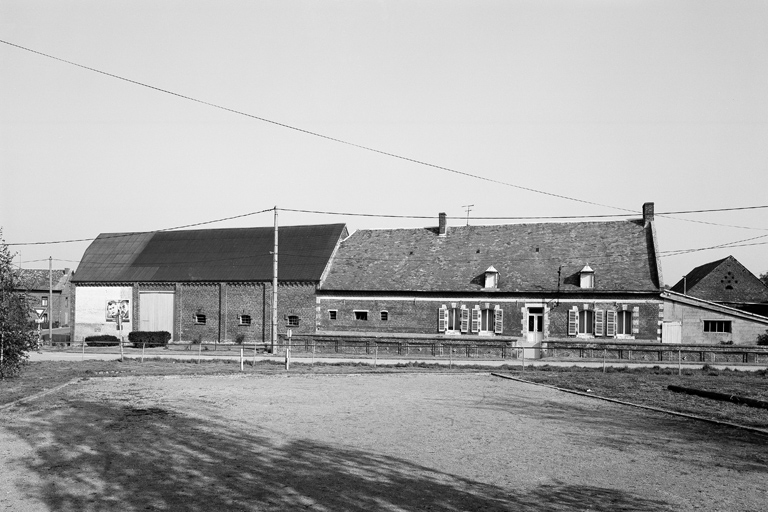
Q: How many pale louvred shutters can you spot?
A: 7